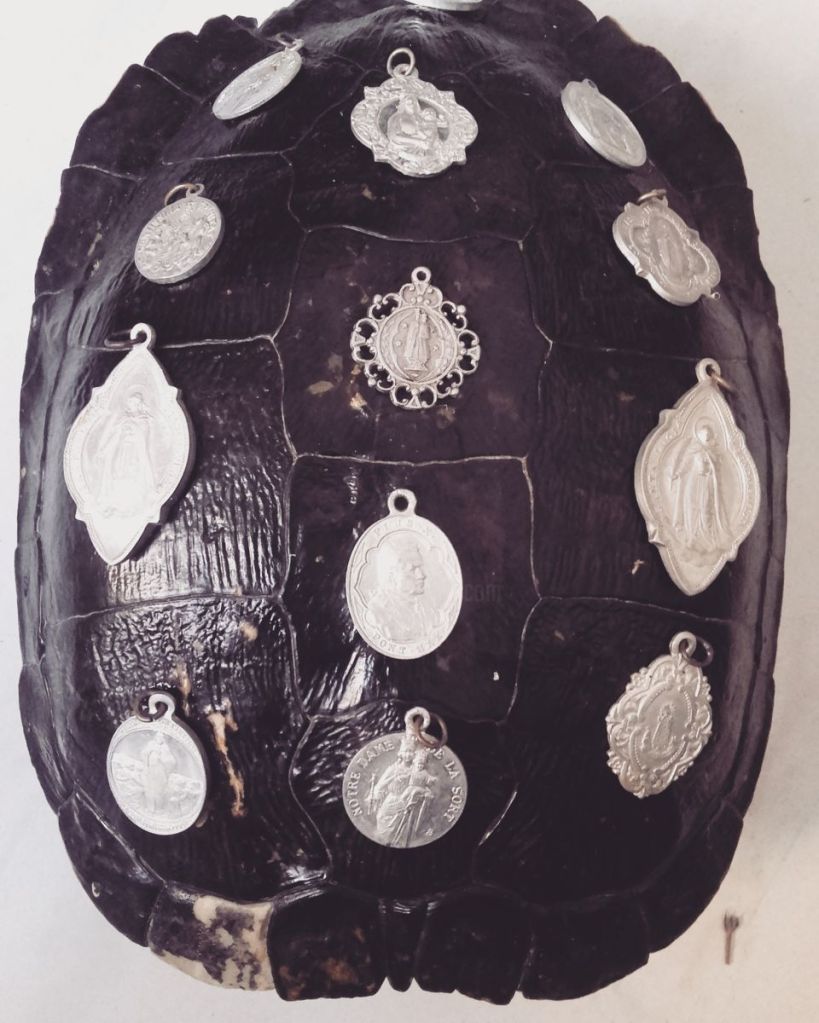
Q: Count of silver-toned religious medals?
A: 13